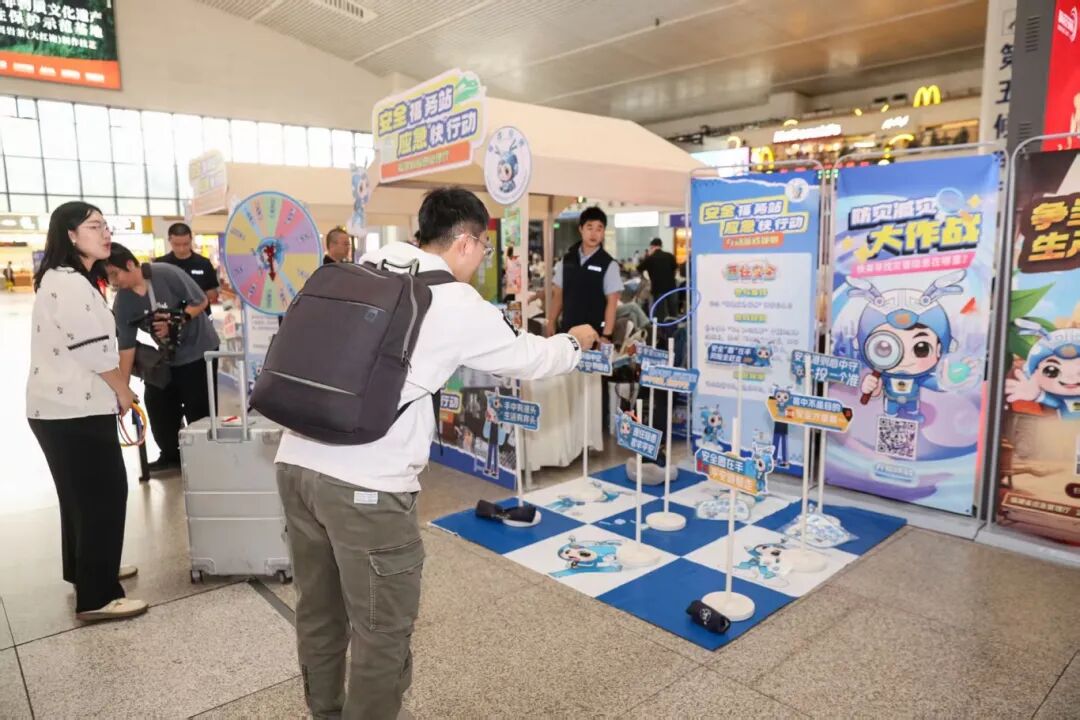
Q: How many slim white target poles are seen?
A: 9